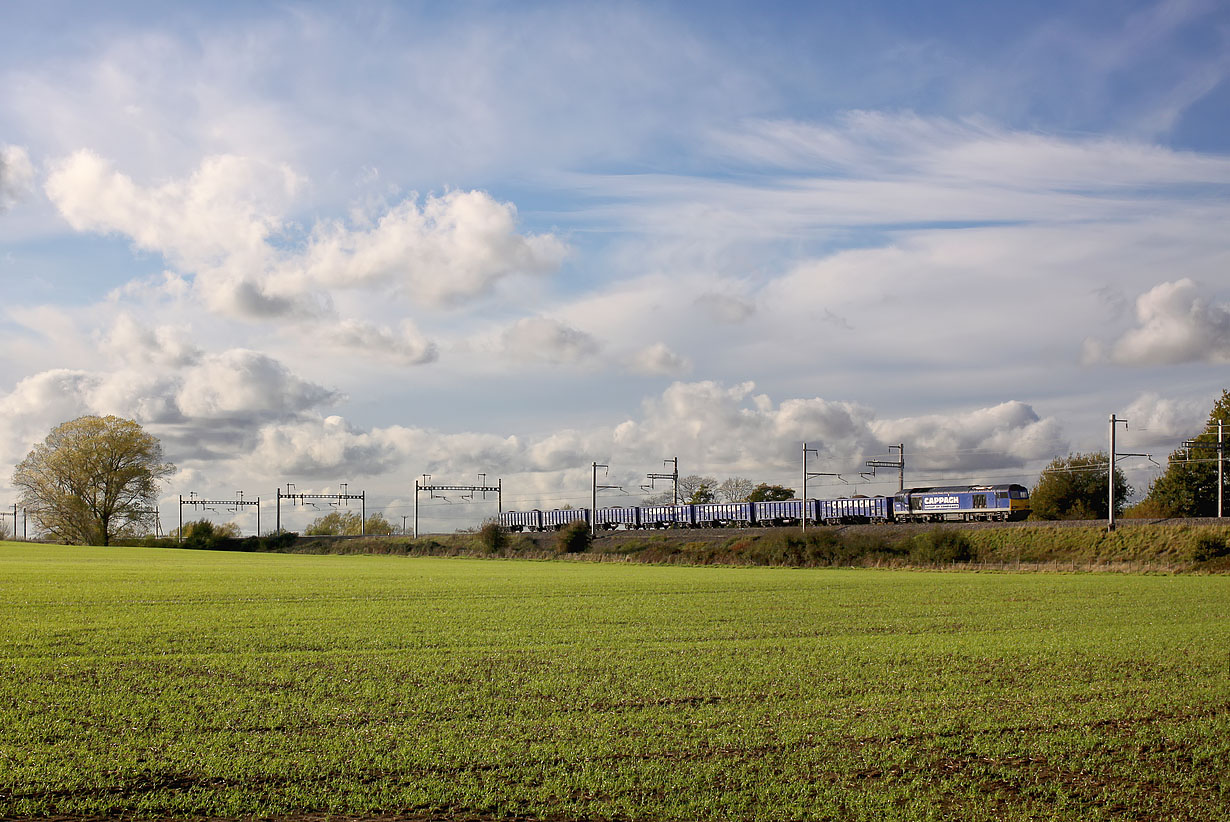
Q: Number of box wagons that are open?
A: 7